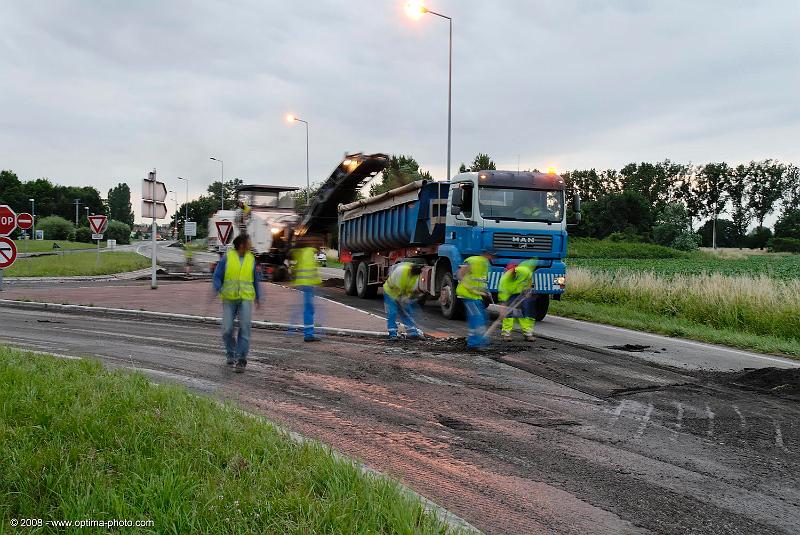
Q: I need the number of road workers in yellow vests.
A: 5